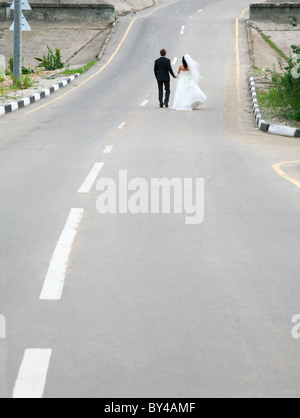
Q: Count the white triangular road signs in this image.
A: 2